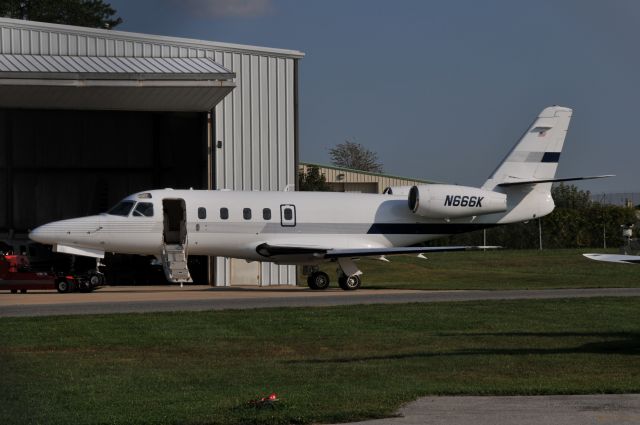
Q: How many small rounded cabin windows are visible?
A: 5